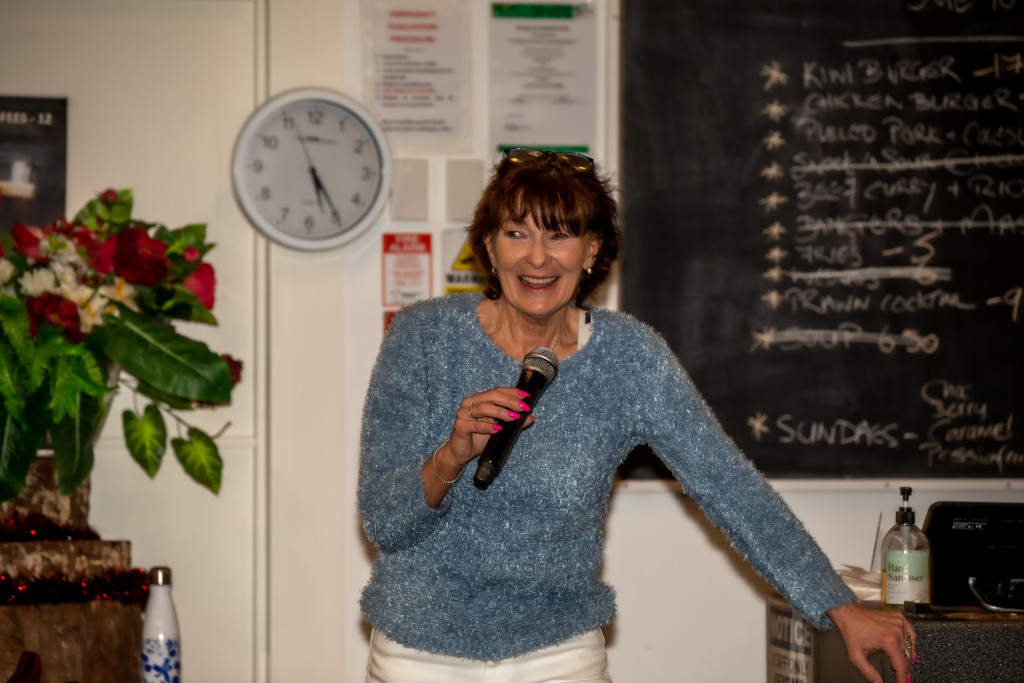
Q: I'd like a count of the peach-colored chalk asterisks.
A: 11